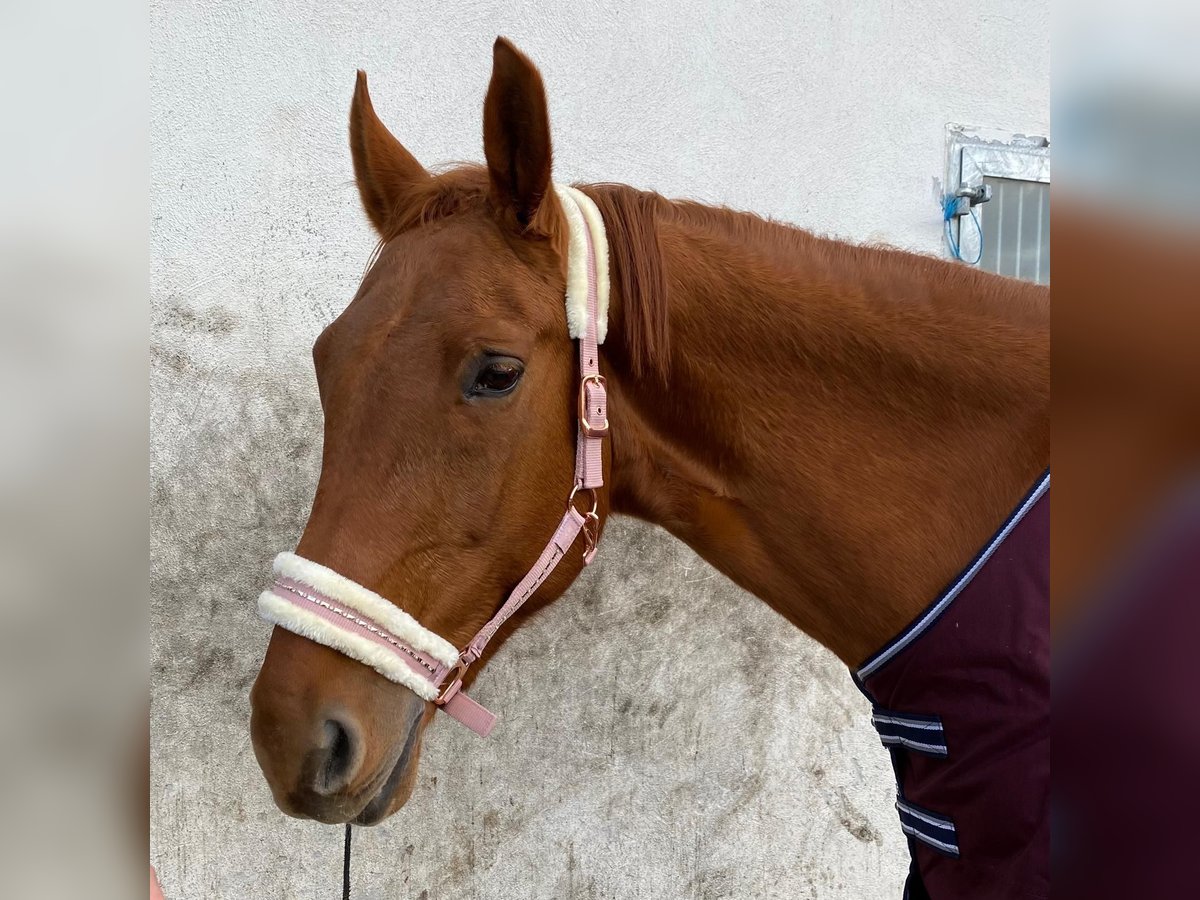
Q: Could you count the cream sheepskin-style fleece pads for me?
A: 2